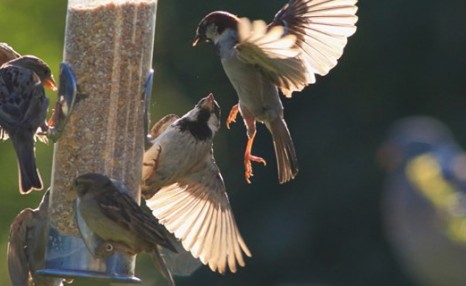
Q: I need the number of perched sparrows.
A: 3